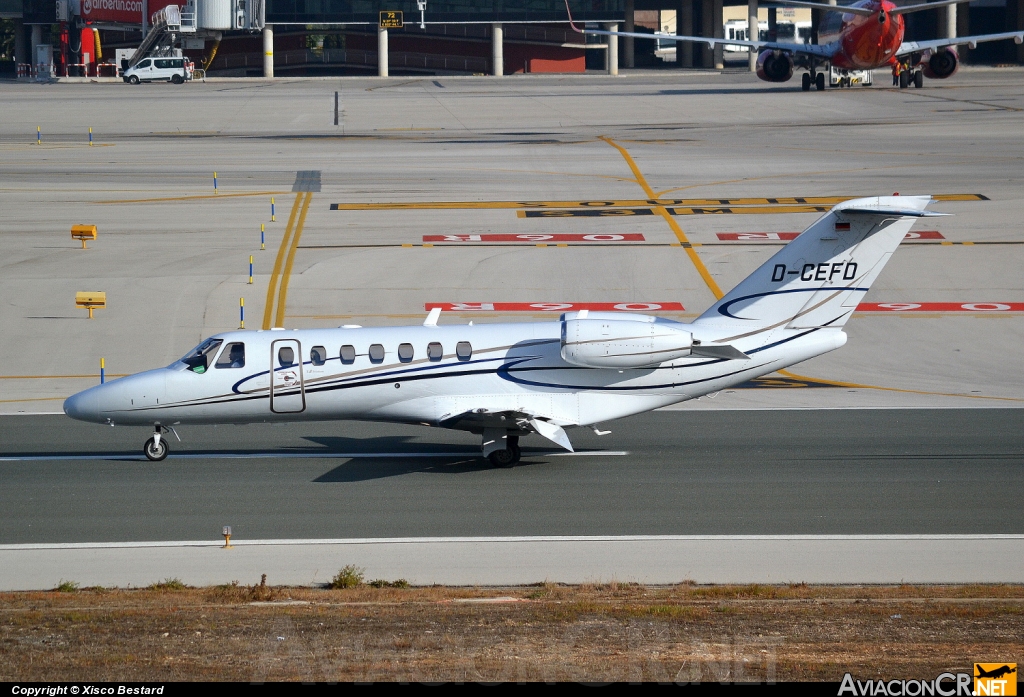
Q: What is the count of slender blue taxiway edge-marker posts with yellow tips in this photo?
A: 8